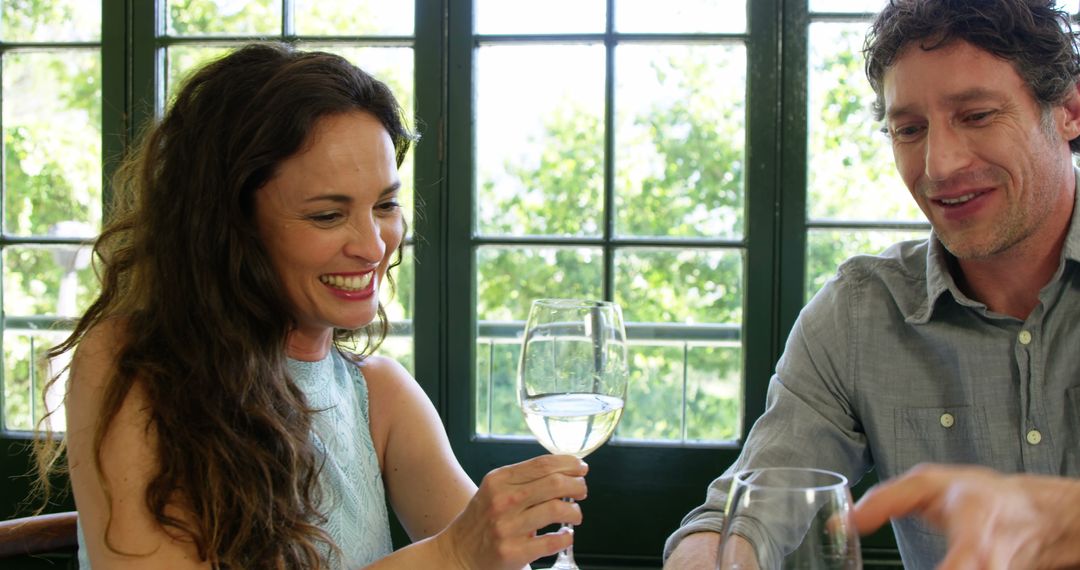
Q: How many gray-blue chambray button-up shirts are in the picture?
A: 1